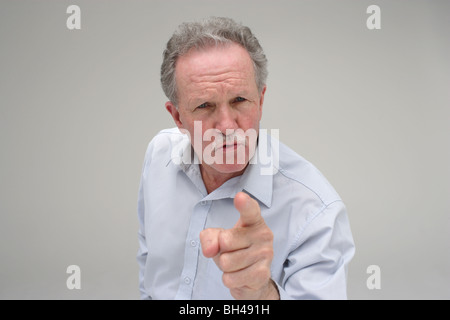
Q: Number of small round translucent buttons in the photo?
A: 3